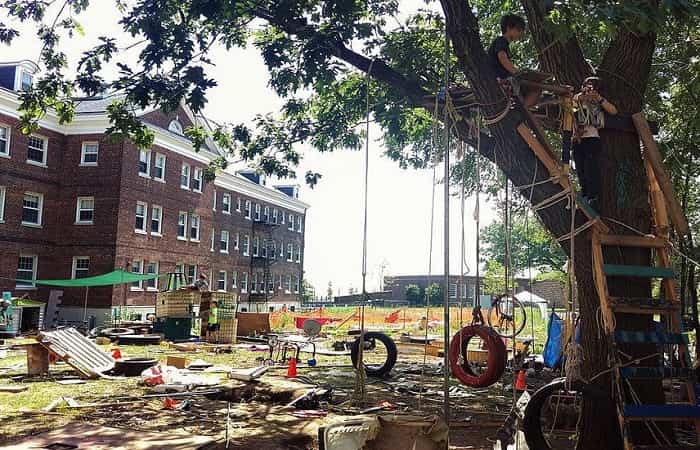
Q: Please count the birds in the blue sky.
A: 0